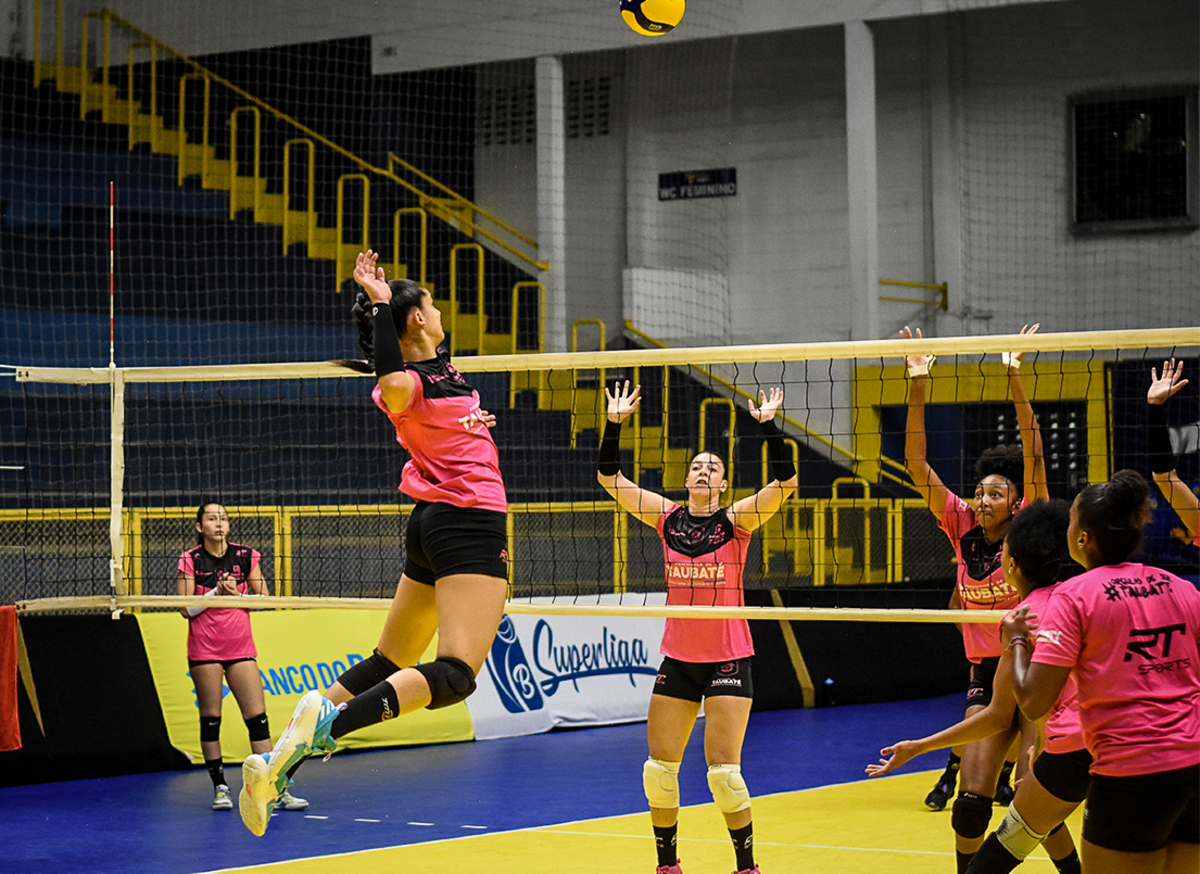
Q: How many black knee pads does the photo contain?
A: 5